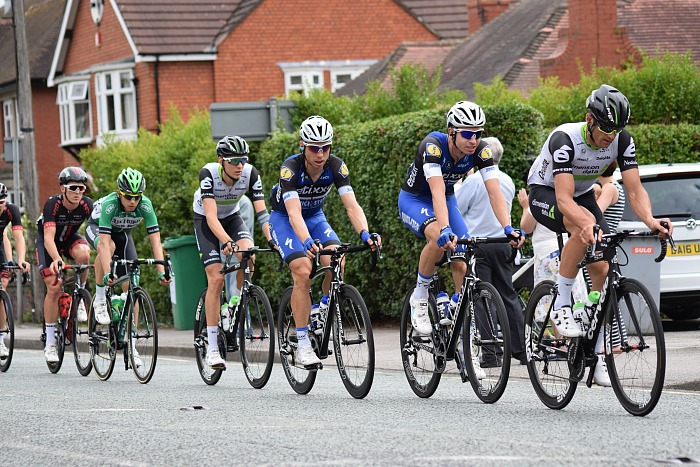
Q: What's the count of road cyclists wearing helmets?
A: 7